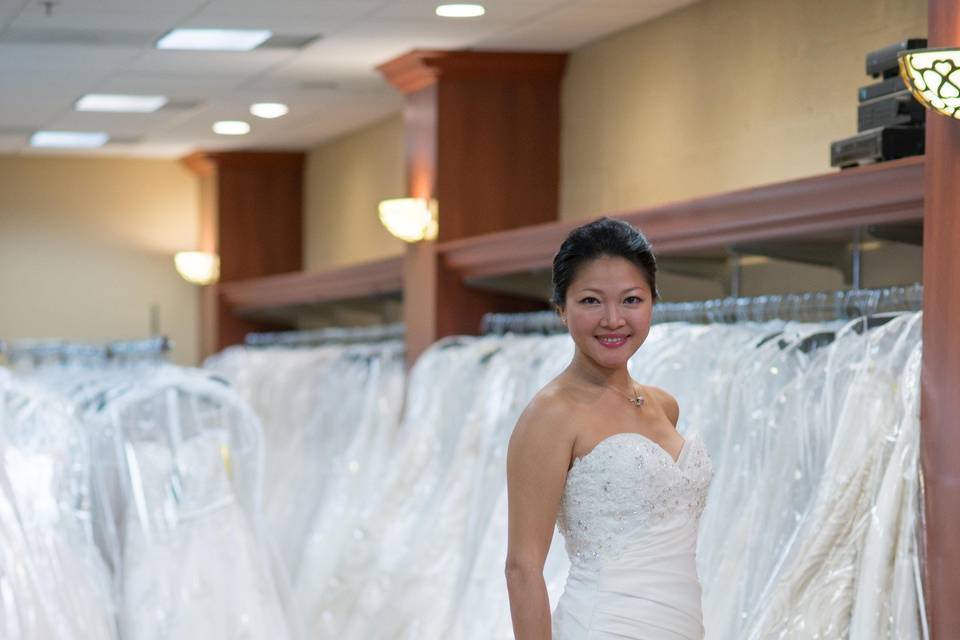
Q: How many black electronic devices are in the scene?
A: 4